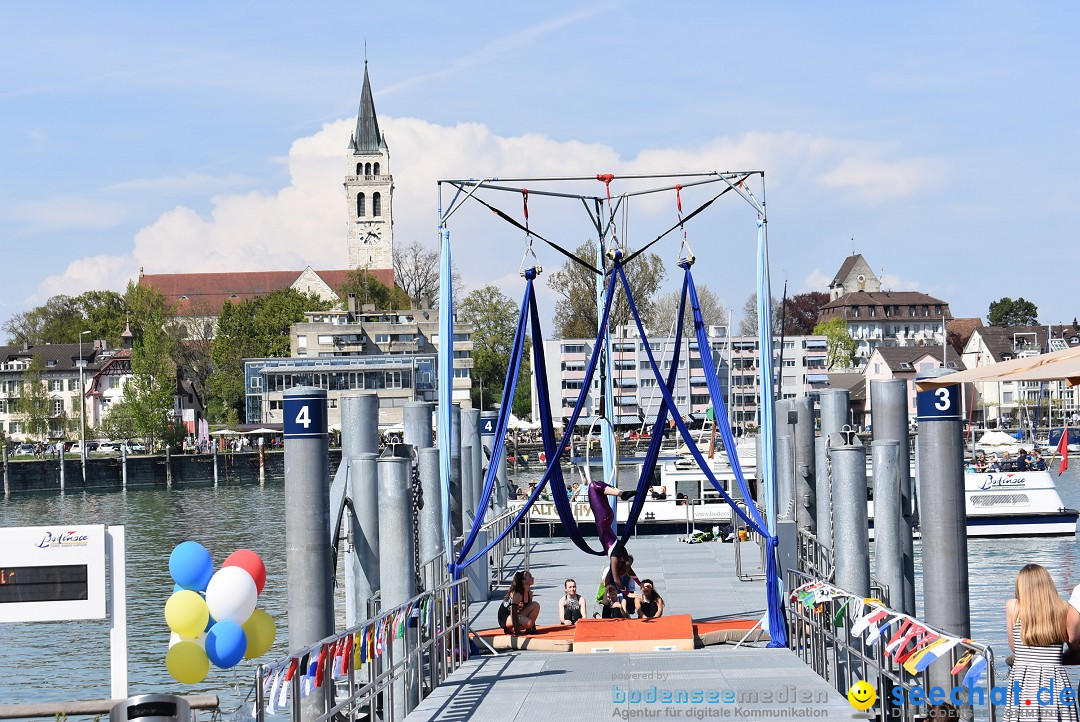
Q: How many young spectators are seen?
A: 4